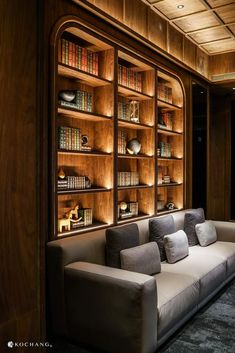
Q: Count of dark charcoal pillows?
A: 3